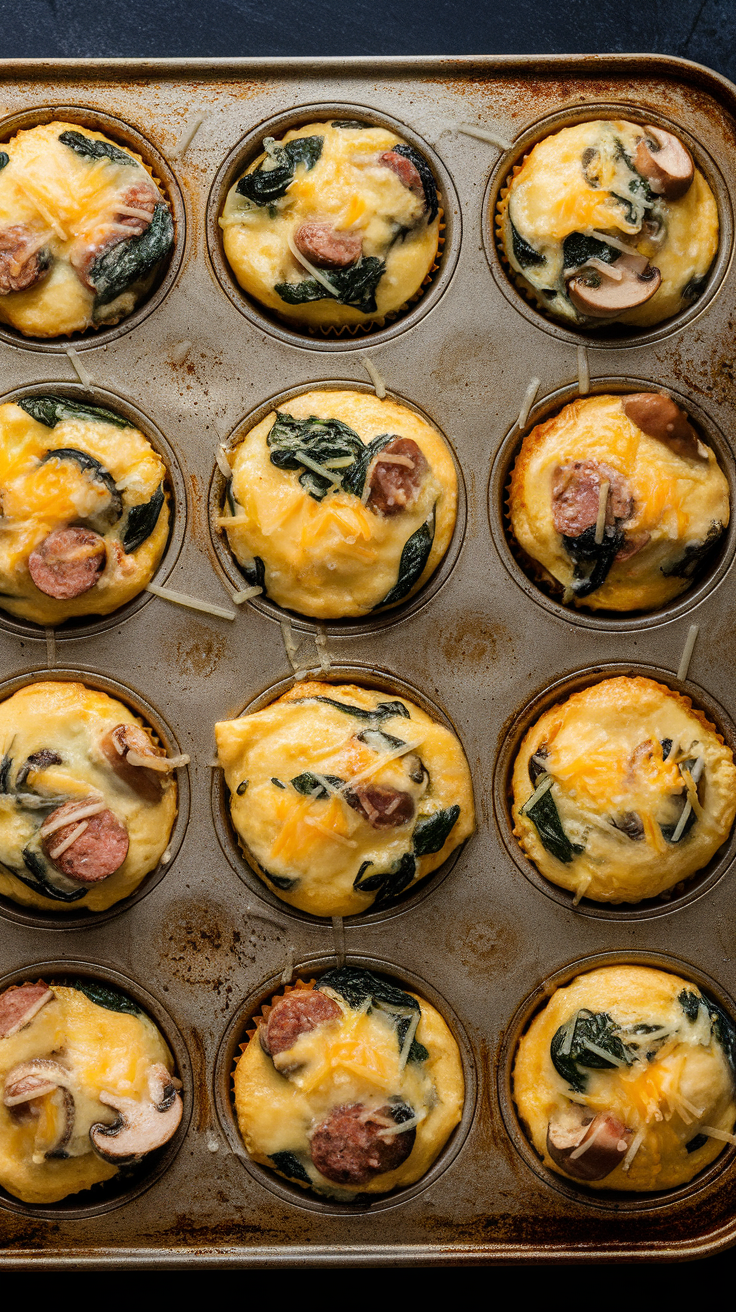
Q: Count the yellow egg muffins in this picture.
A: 12